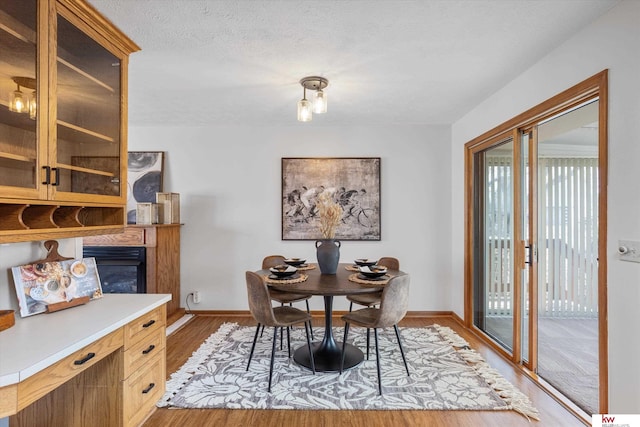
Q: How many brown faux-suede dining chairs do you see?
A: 4